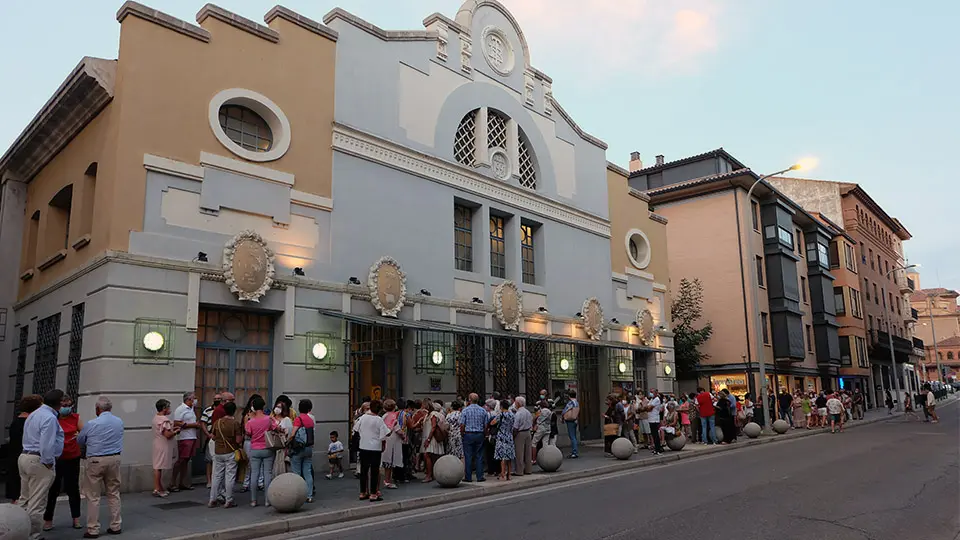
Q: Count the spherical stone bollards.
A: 9